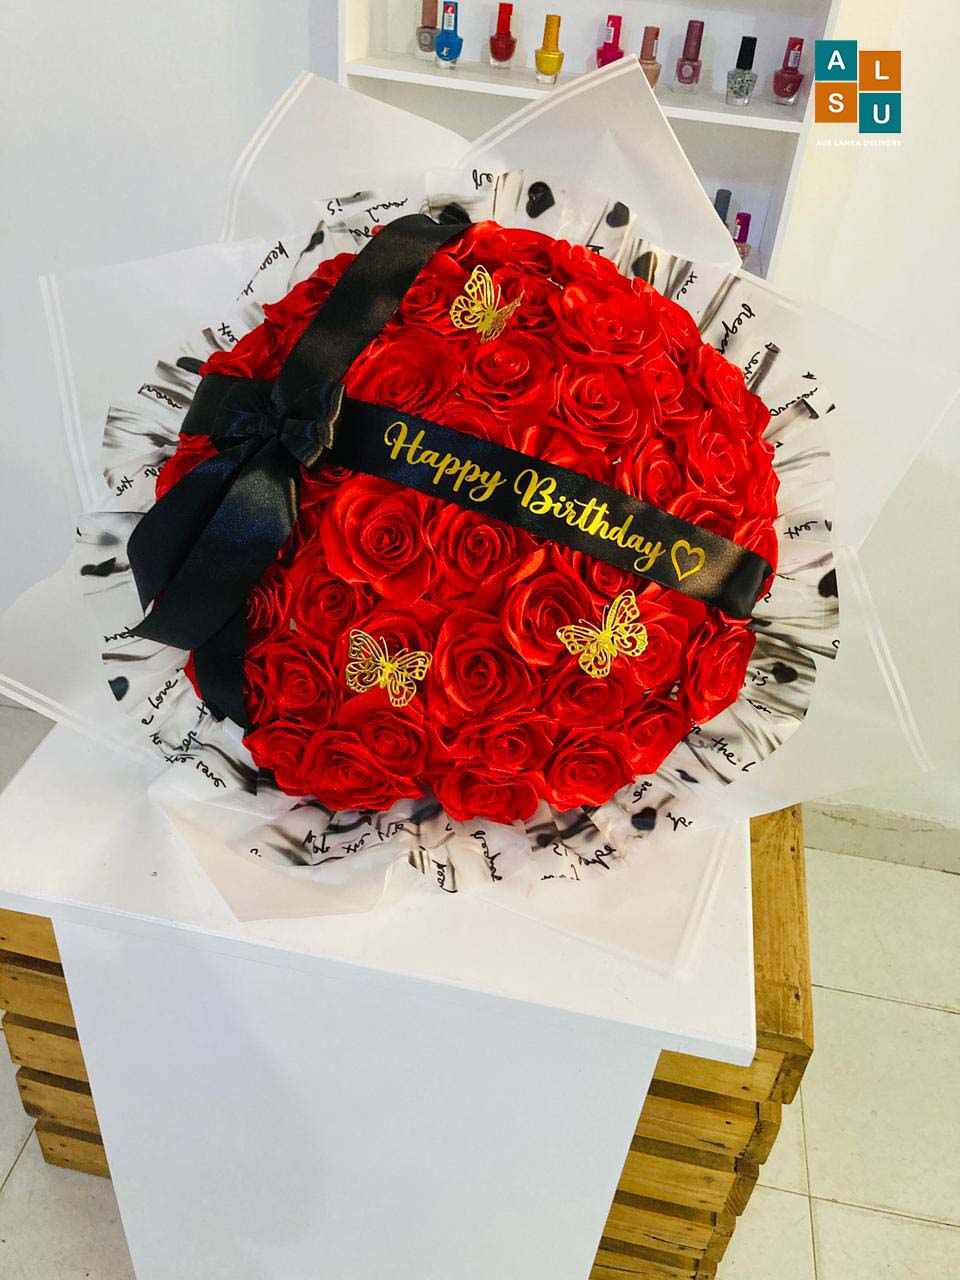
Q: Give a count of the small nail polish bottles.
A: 11